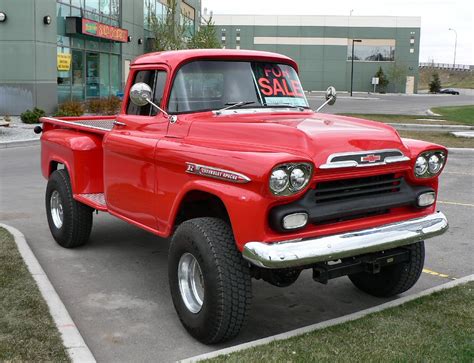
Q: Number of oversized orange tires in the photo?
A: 0